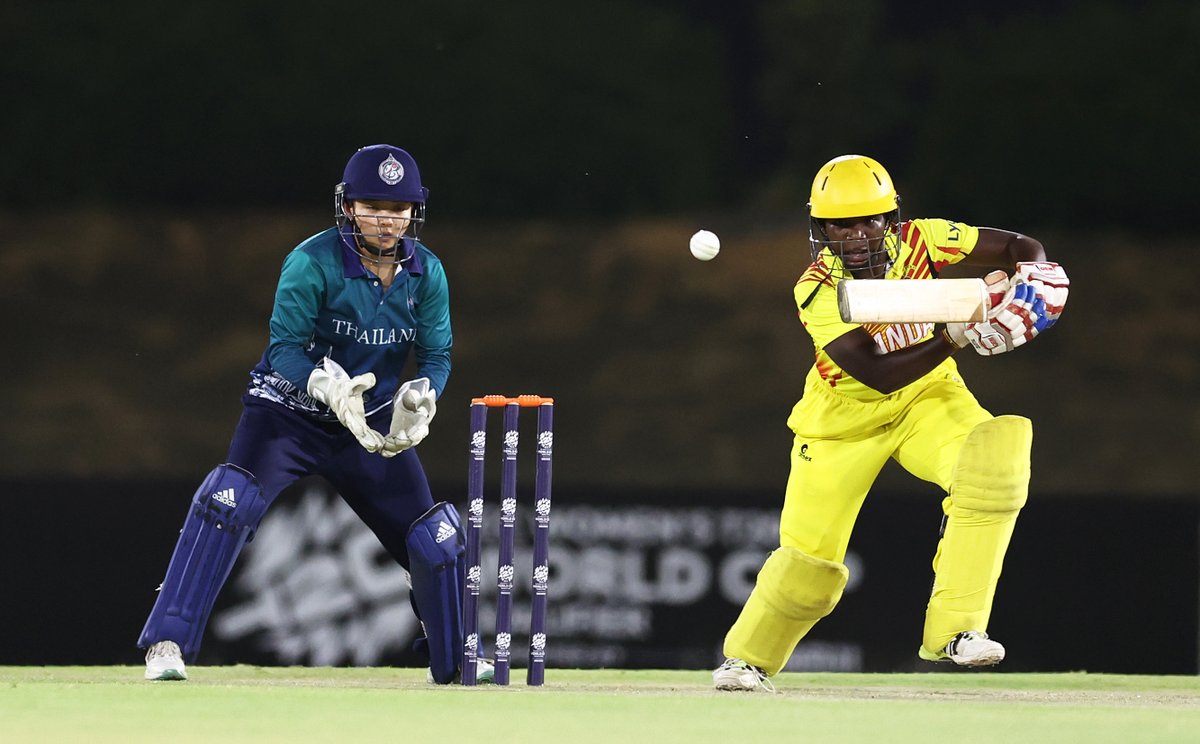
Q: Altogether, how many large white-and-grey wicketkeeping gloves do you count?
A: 2